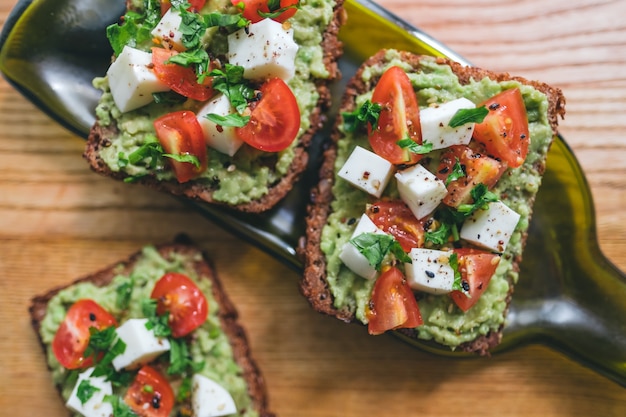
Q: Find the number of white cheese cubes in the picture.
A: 13